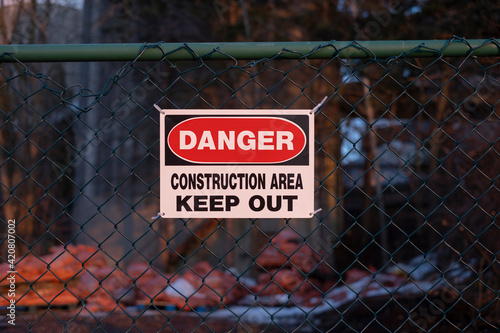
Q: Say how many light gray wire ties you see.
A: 4